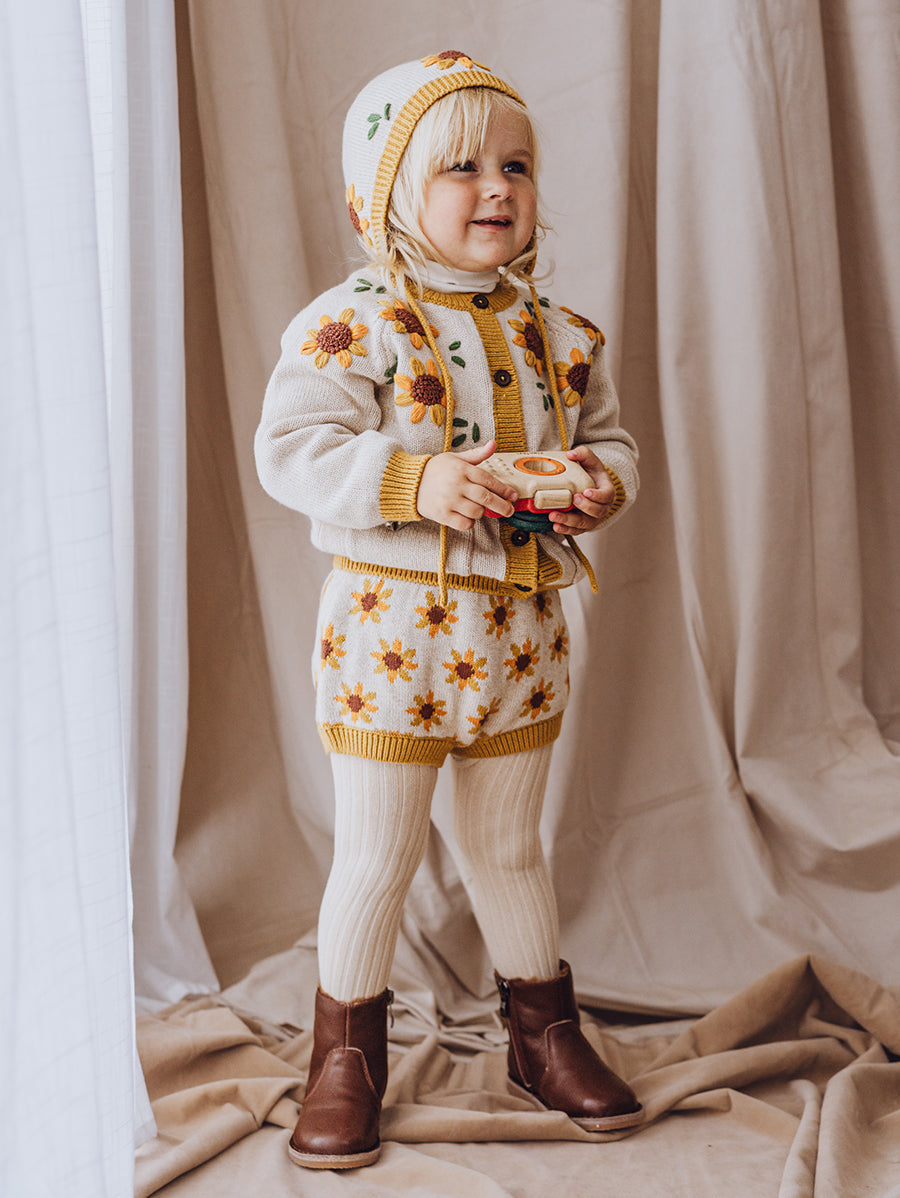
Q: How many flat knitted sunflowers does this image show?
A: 13